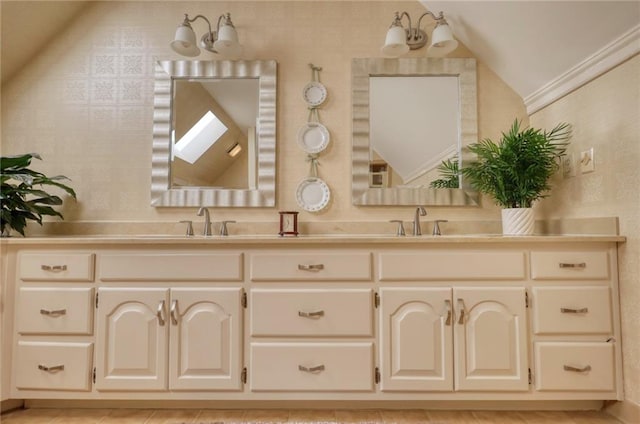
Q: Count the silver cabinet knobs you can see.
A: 13